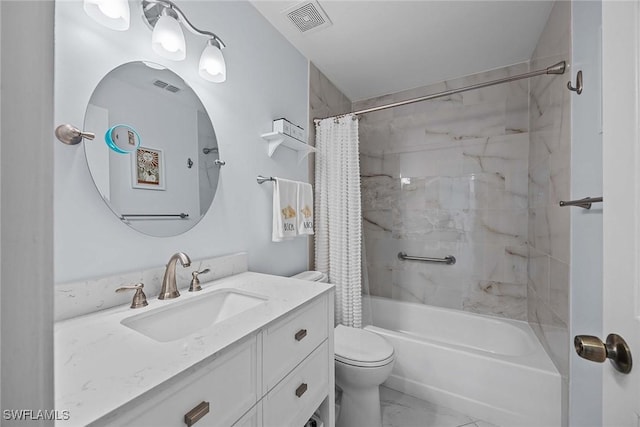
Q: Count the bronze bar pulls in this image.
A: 3